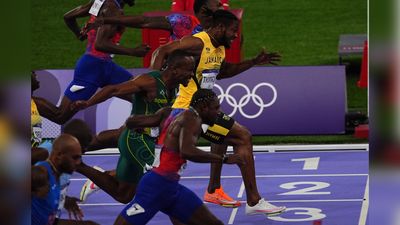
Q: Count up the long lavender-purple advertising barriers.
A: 1